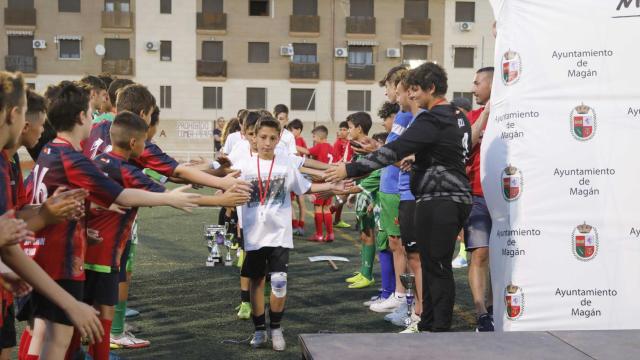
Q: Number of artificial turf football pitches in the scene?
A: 1